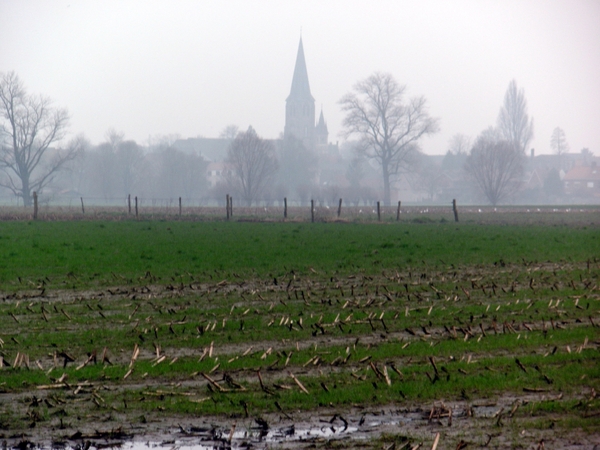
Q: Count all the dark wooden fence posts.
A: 13